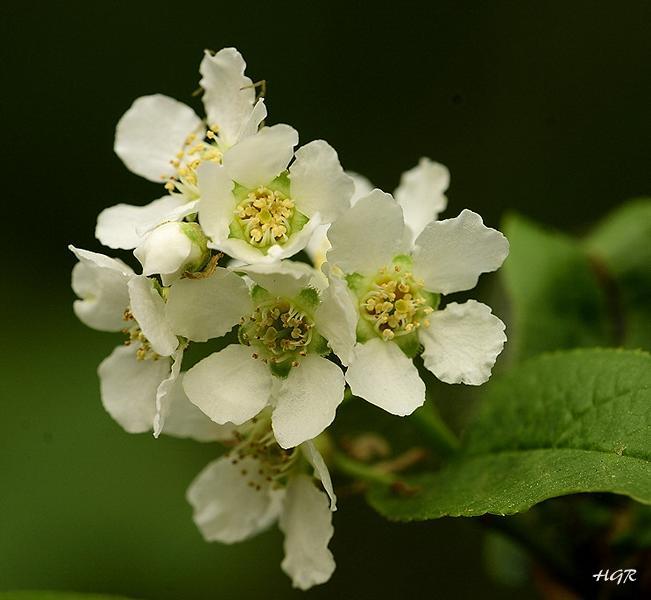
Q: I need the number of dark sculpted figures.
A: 0